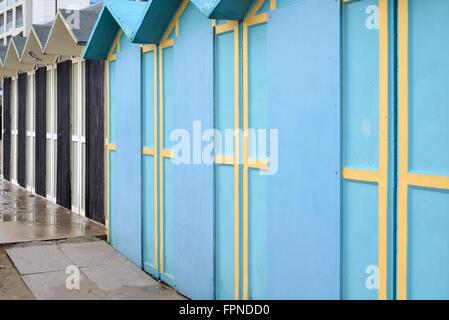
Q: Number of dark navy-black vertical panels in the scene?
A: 5